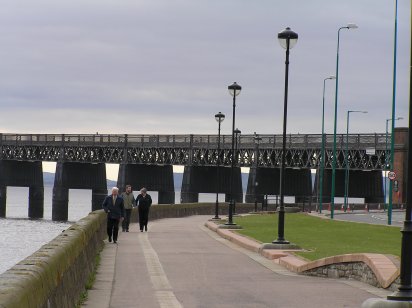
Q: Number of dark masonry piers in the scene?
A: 6